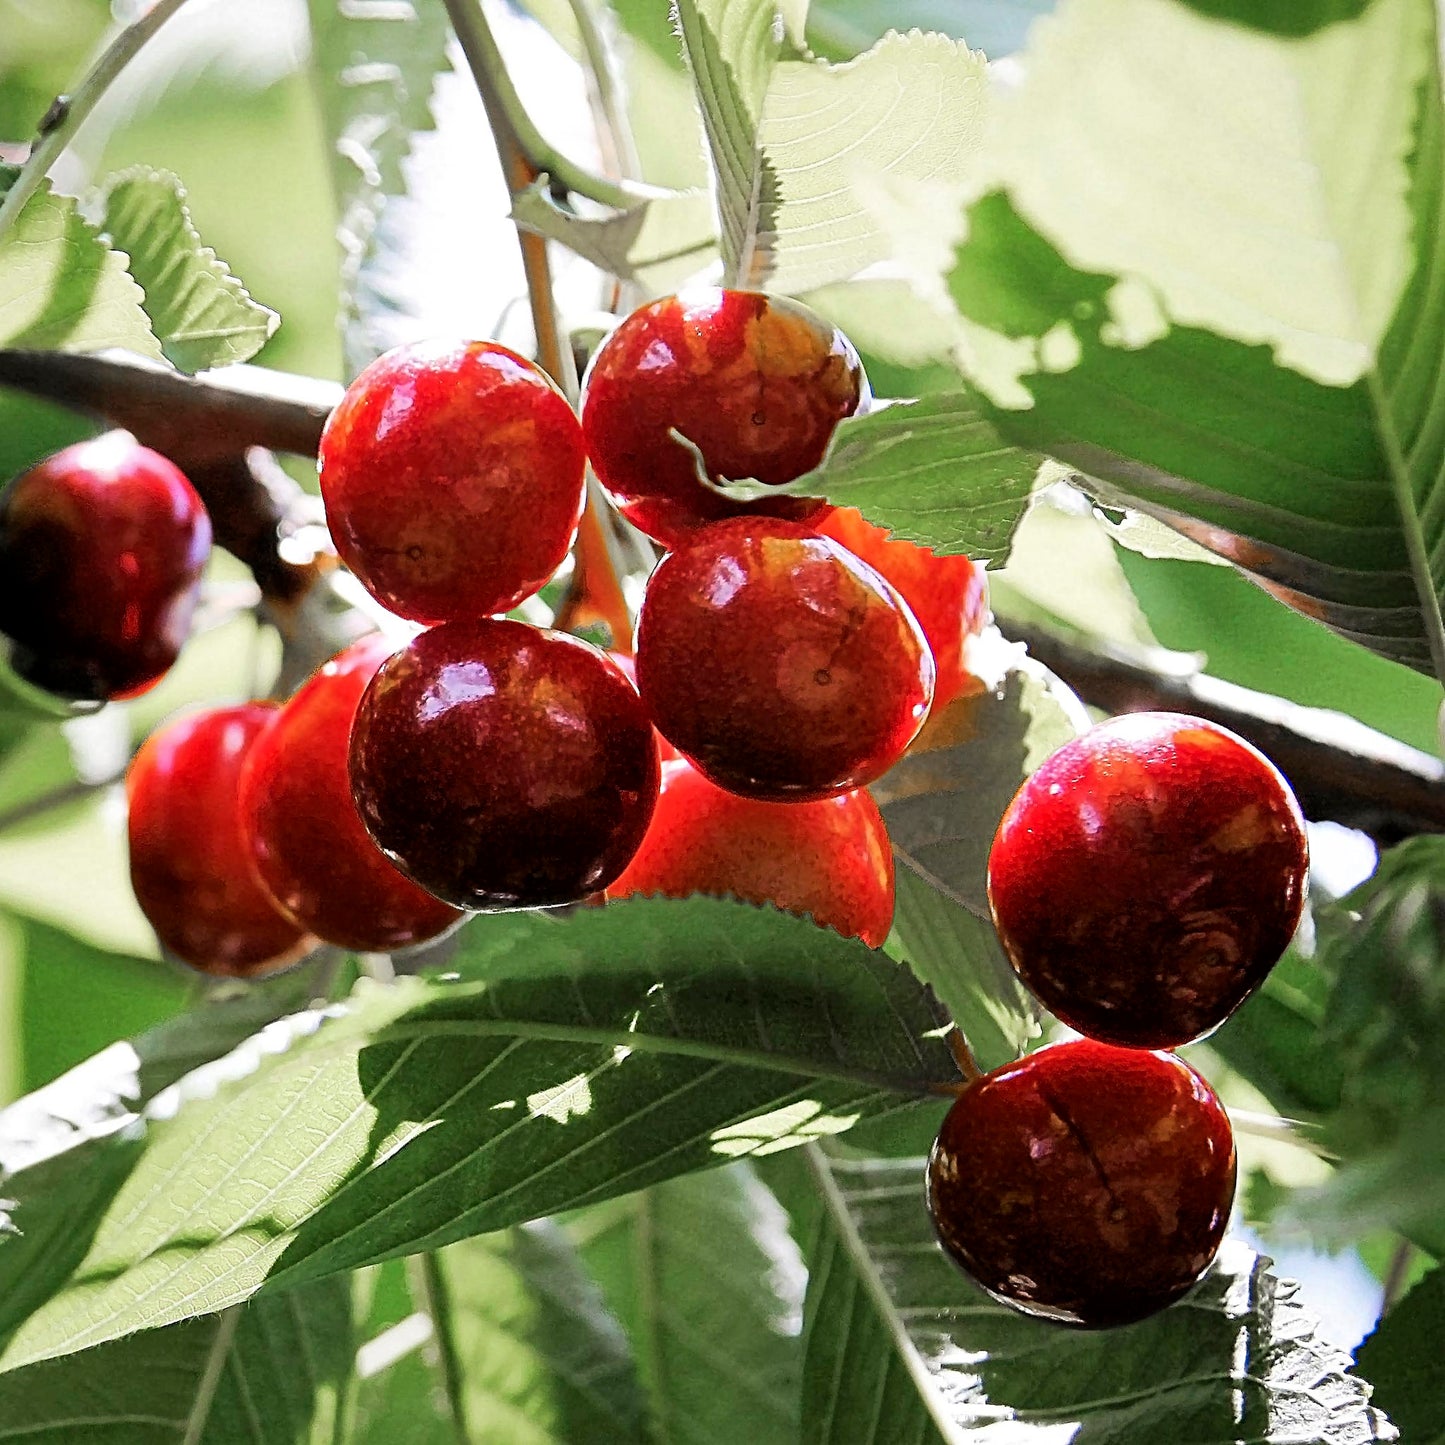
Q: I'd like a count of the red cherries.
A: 11